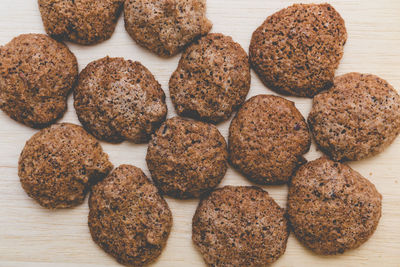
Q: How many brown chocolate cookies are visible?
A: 13